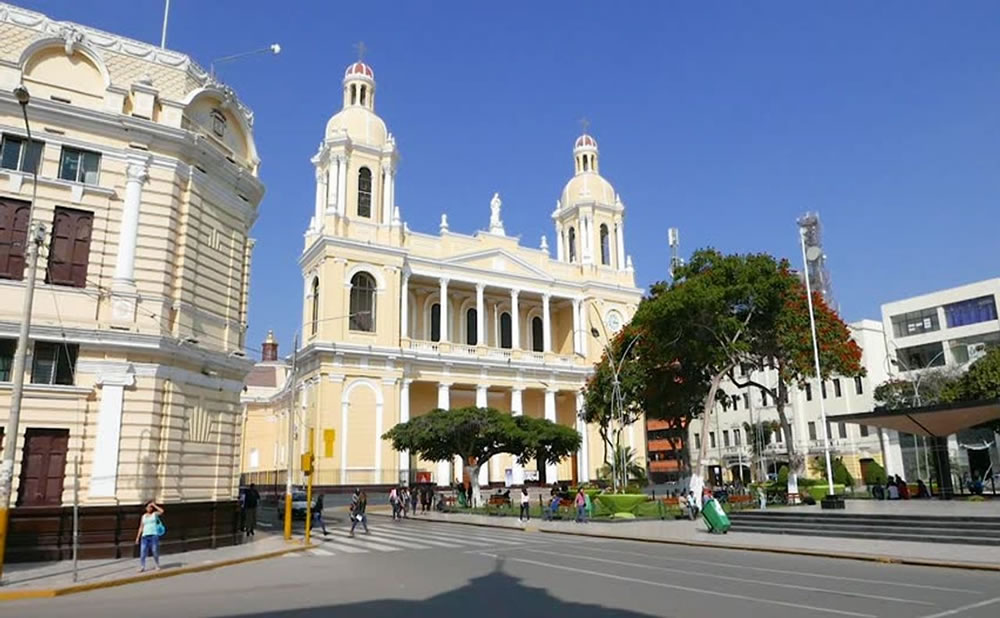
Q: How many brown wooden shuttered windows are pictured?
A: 3